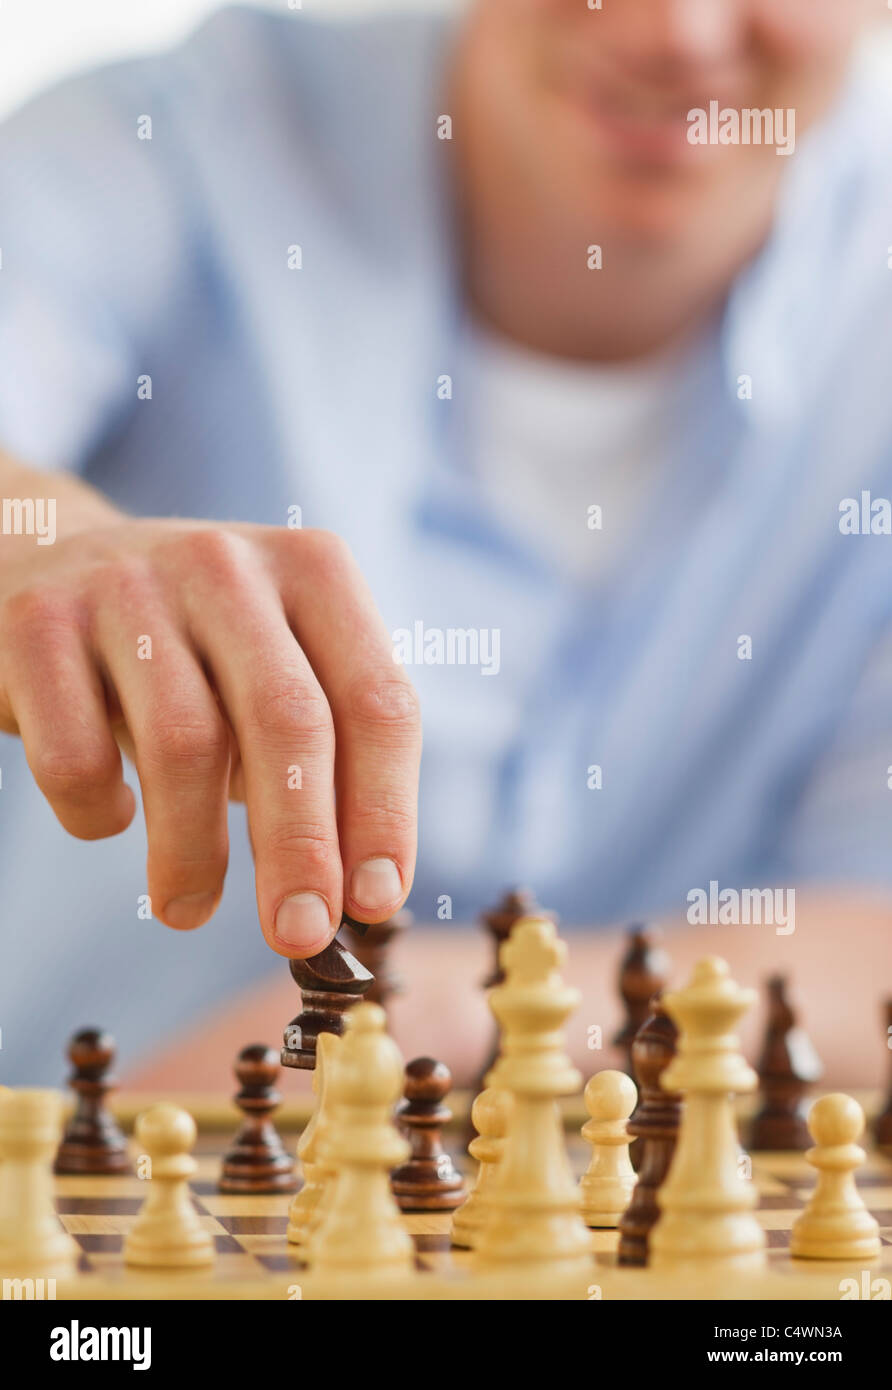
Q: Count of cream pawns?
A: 4